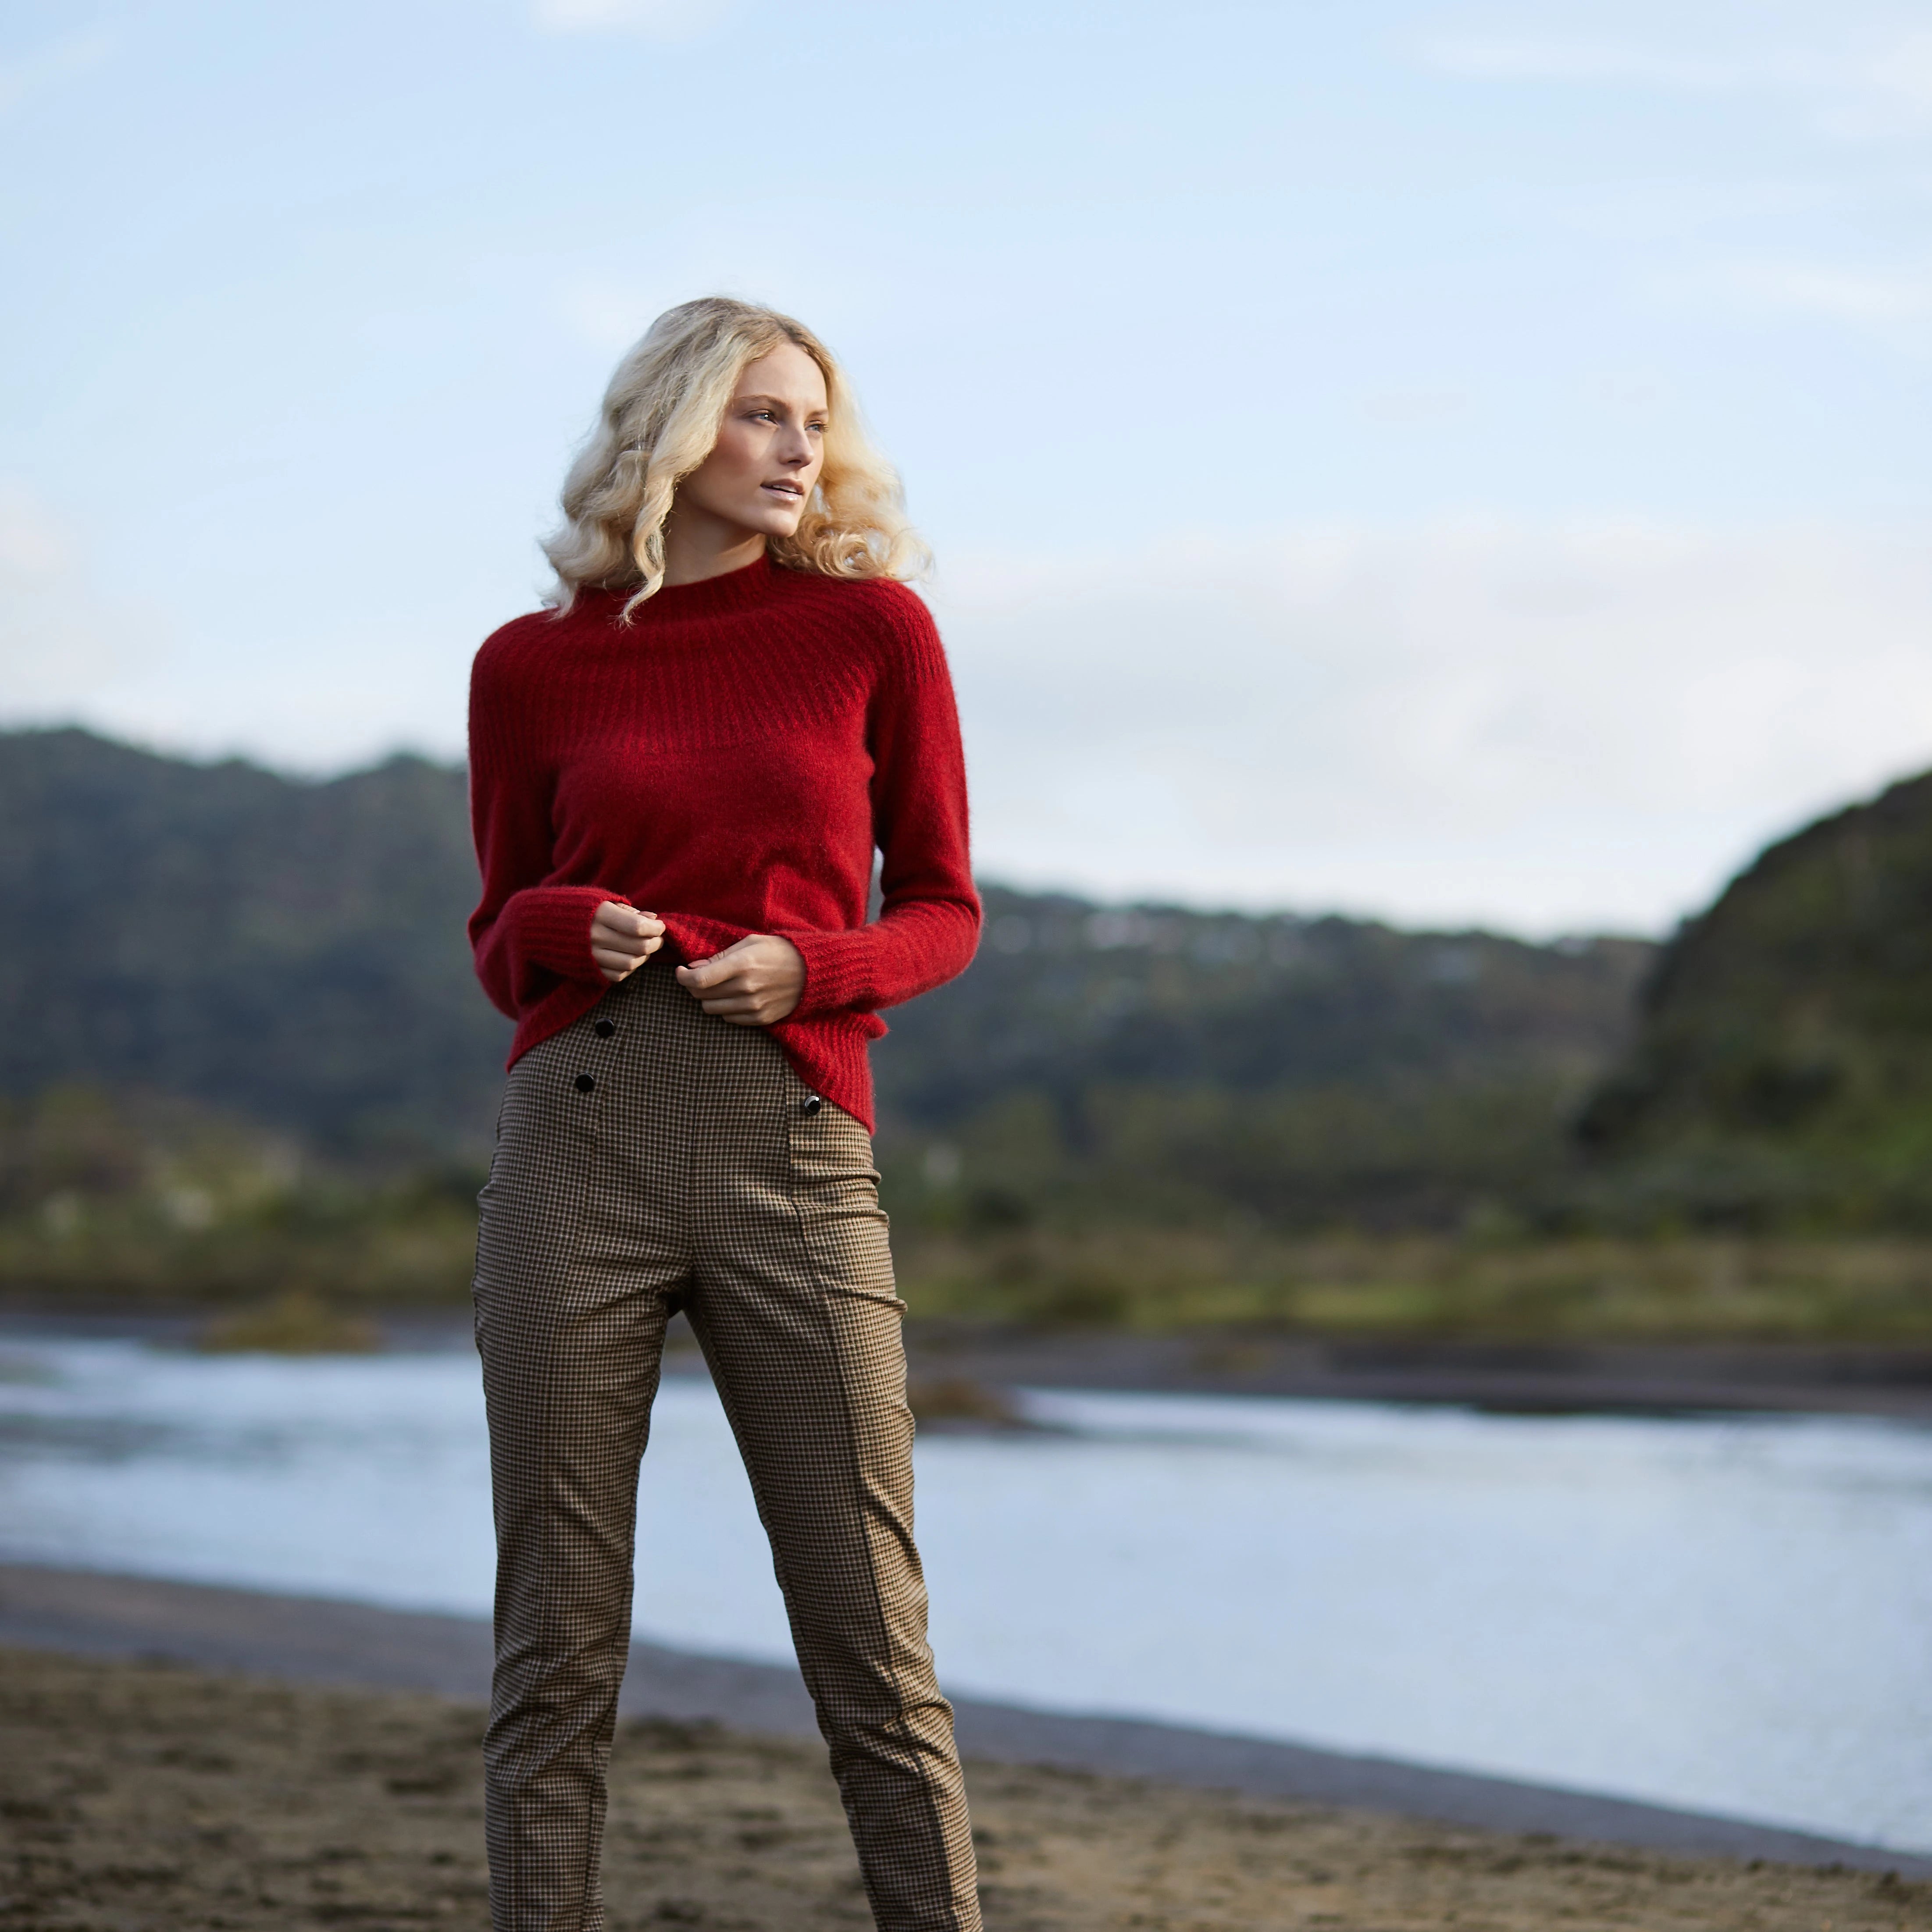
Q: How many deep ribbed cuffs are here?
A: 2